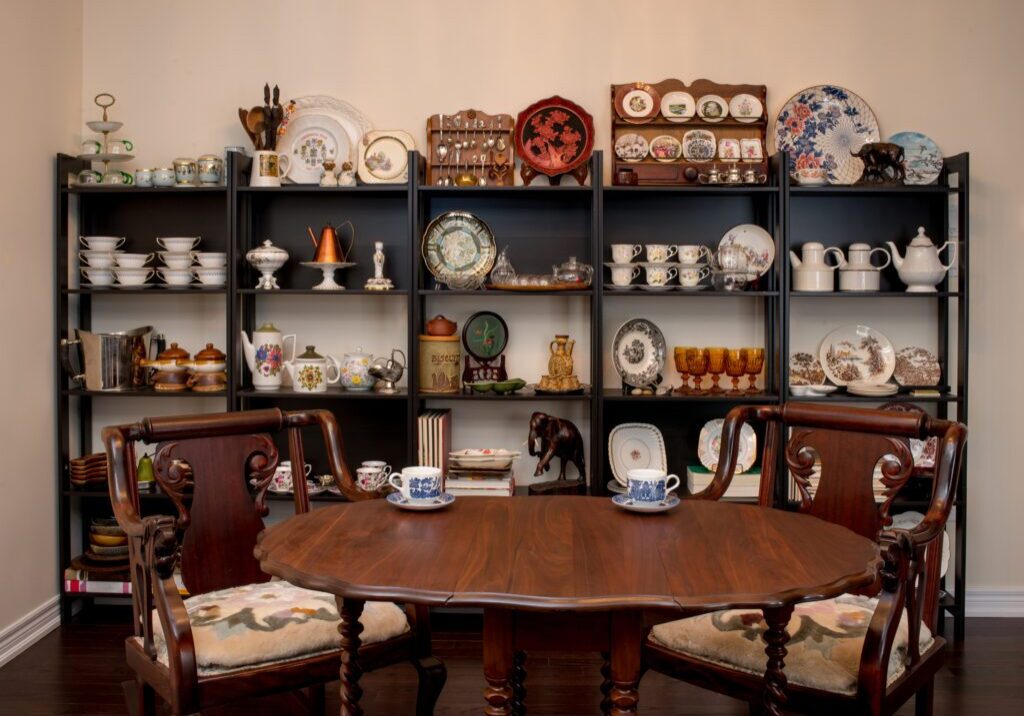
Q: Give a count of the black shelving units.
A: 5